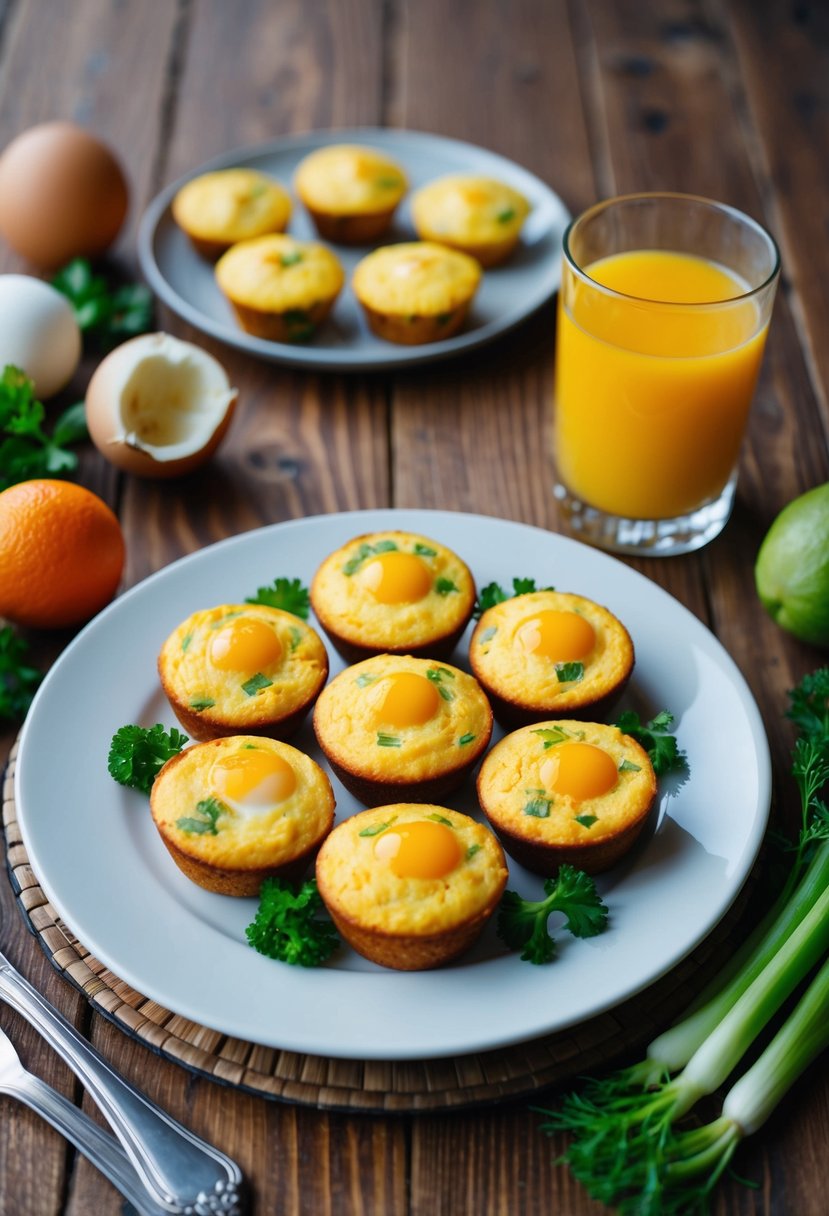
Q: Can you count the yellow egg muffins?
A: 12